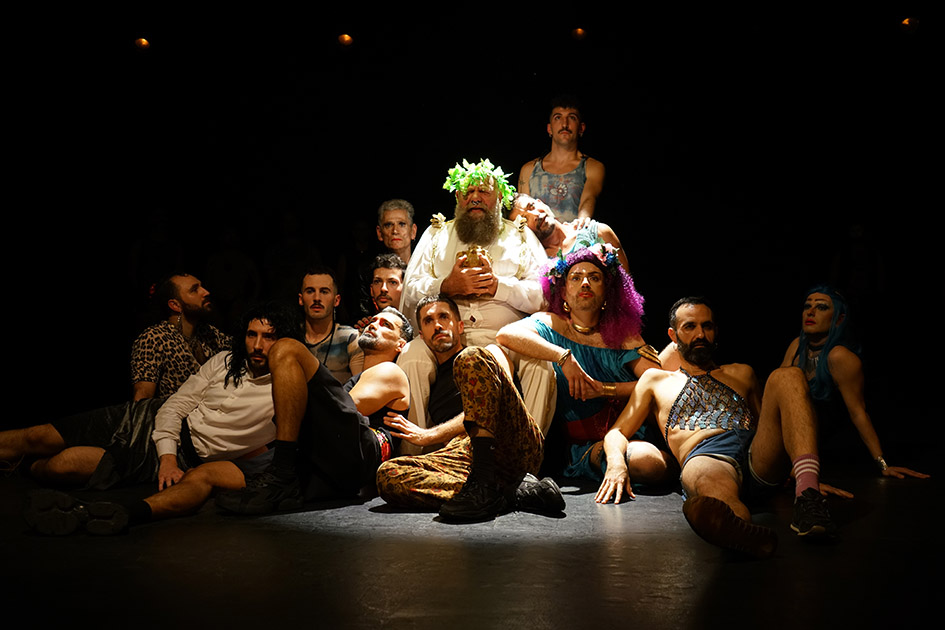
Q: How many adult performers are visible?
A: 13